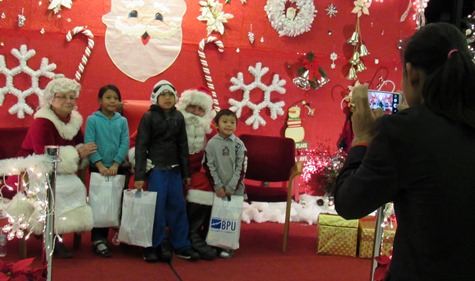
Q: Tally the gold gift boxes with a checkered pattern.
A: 2